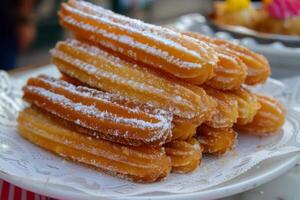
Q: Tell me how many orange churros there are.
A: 12